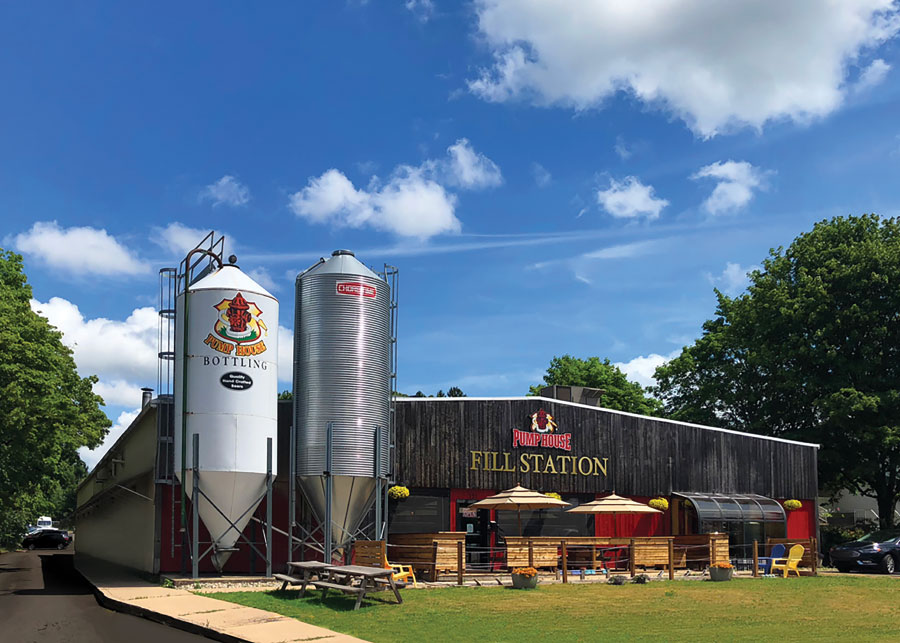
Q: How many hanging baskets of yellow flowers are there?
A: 4